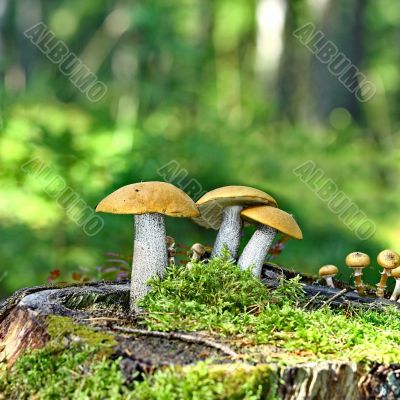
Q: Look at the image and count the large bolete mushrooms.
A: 3